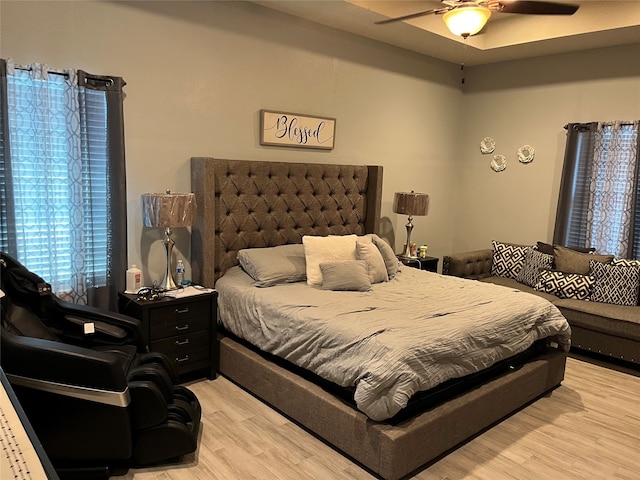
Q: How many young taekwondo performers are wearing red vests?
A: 0